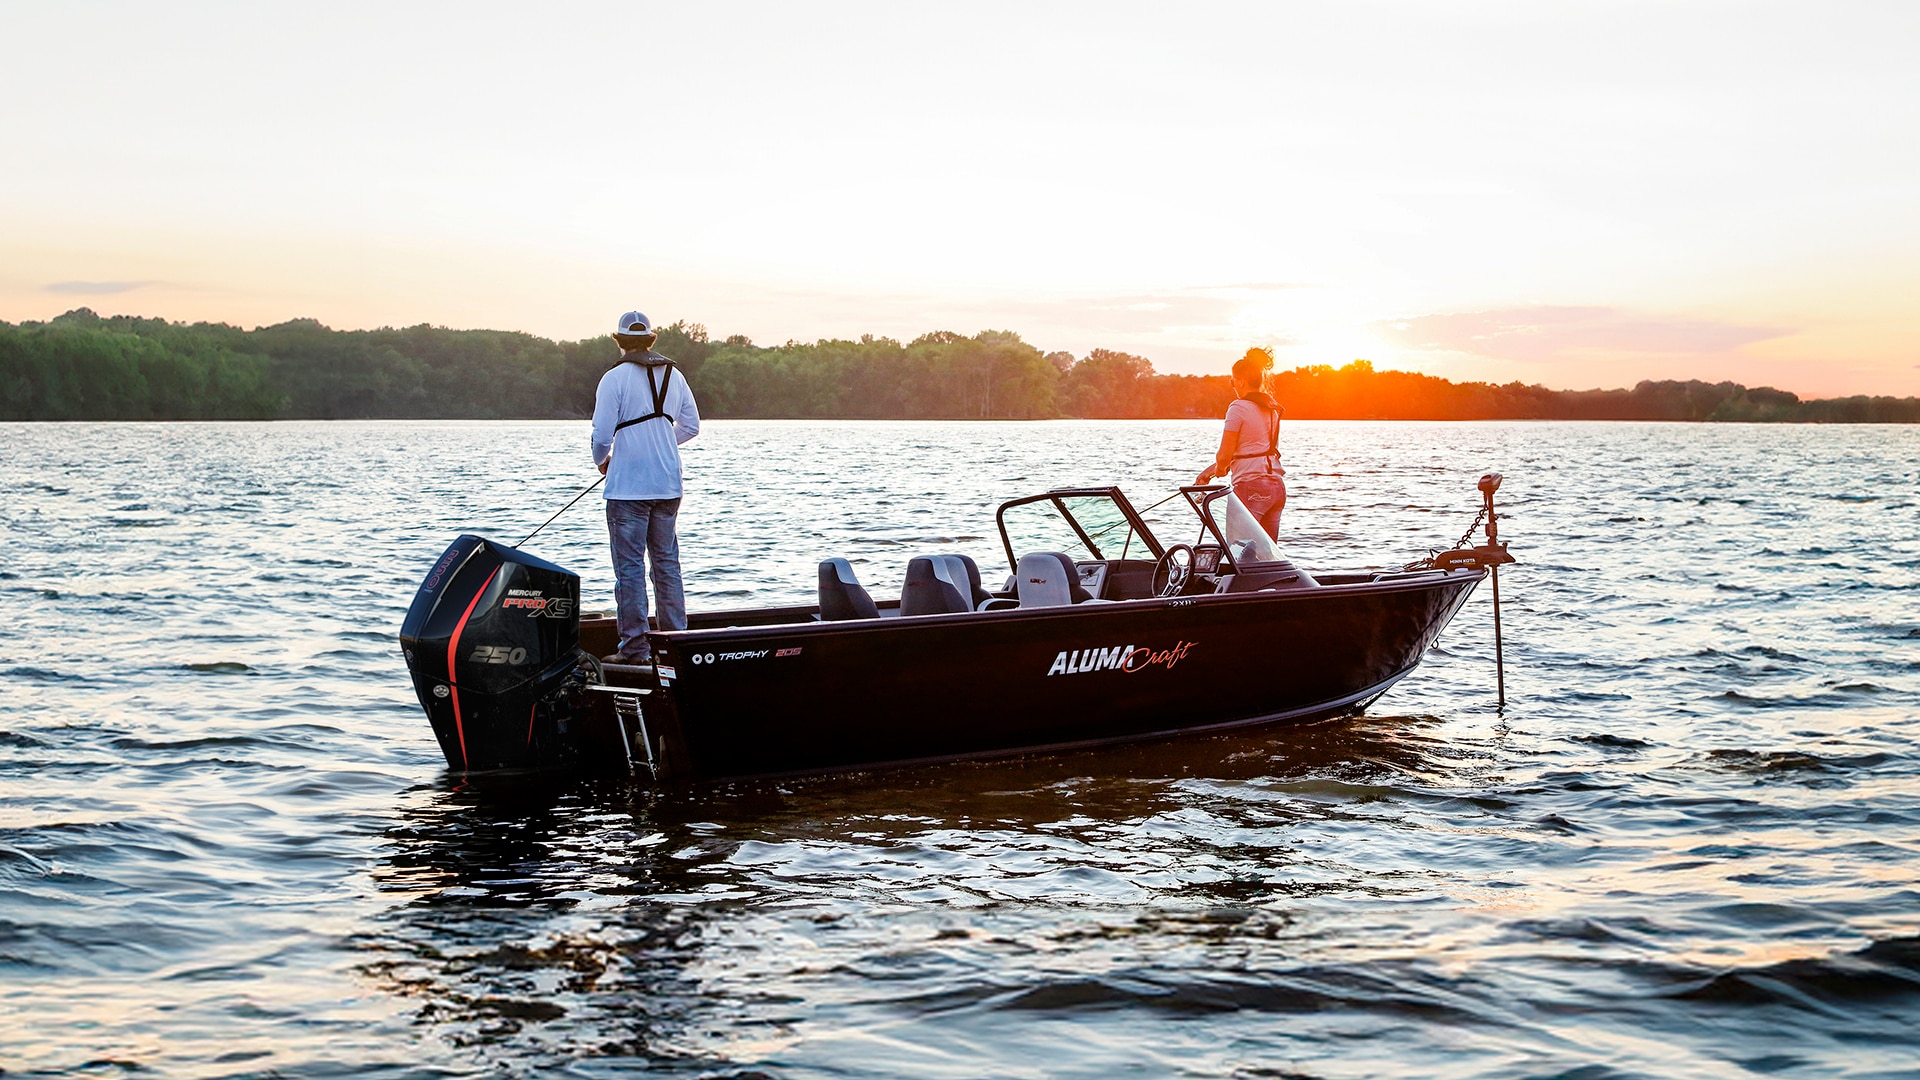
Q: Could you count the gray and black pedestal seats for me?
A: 4